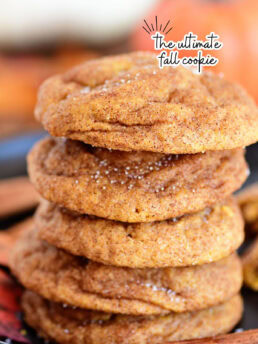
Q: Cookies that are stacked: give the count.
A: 5